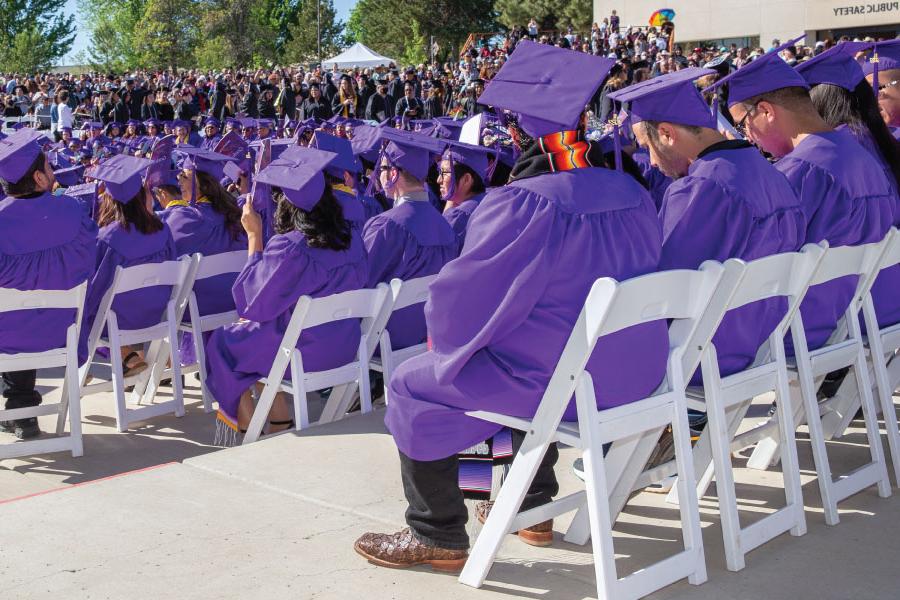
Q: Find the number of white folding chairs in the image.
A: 9